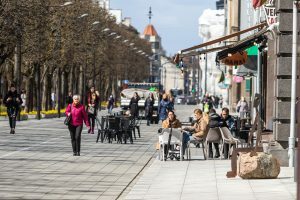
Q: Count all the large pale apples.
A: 0